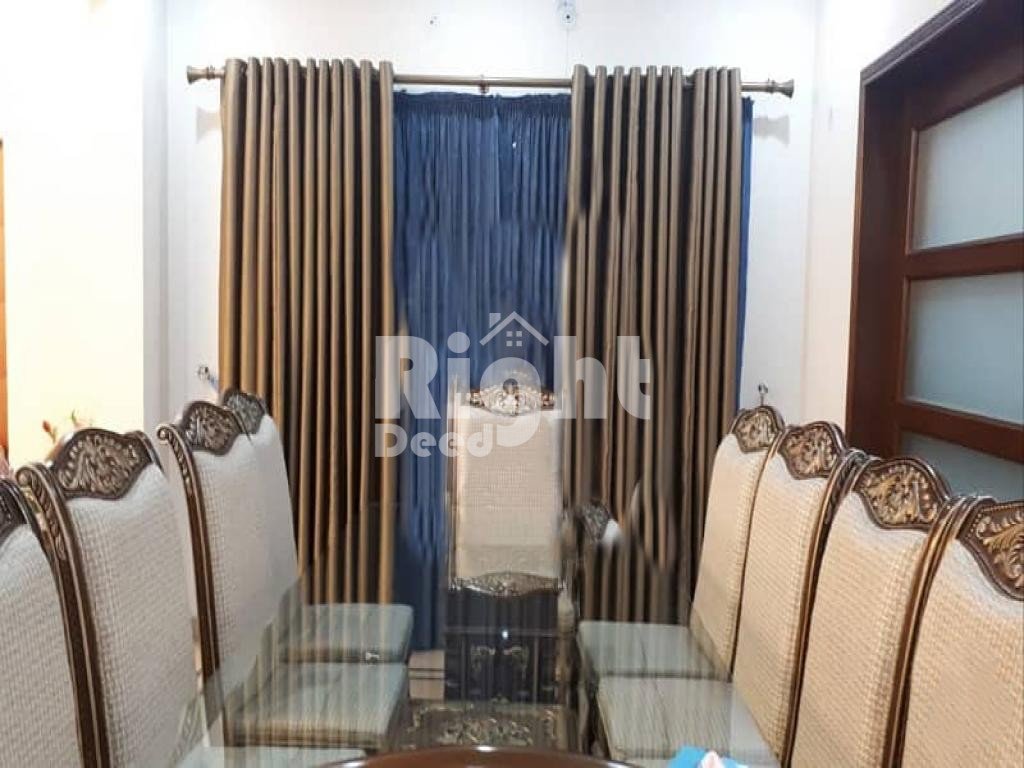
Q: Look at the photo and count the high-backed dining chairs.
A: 9